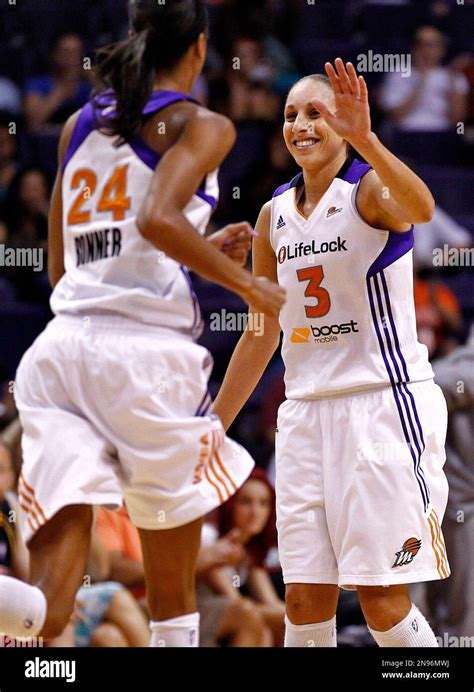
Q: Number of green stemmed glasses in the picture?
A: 0